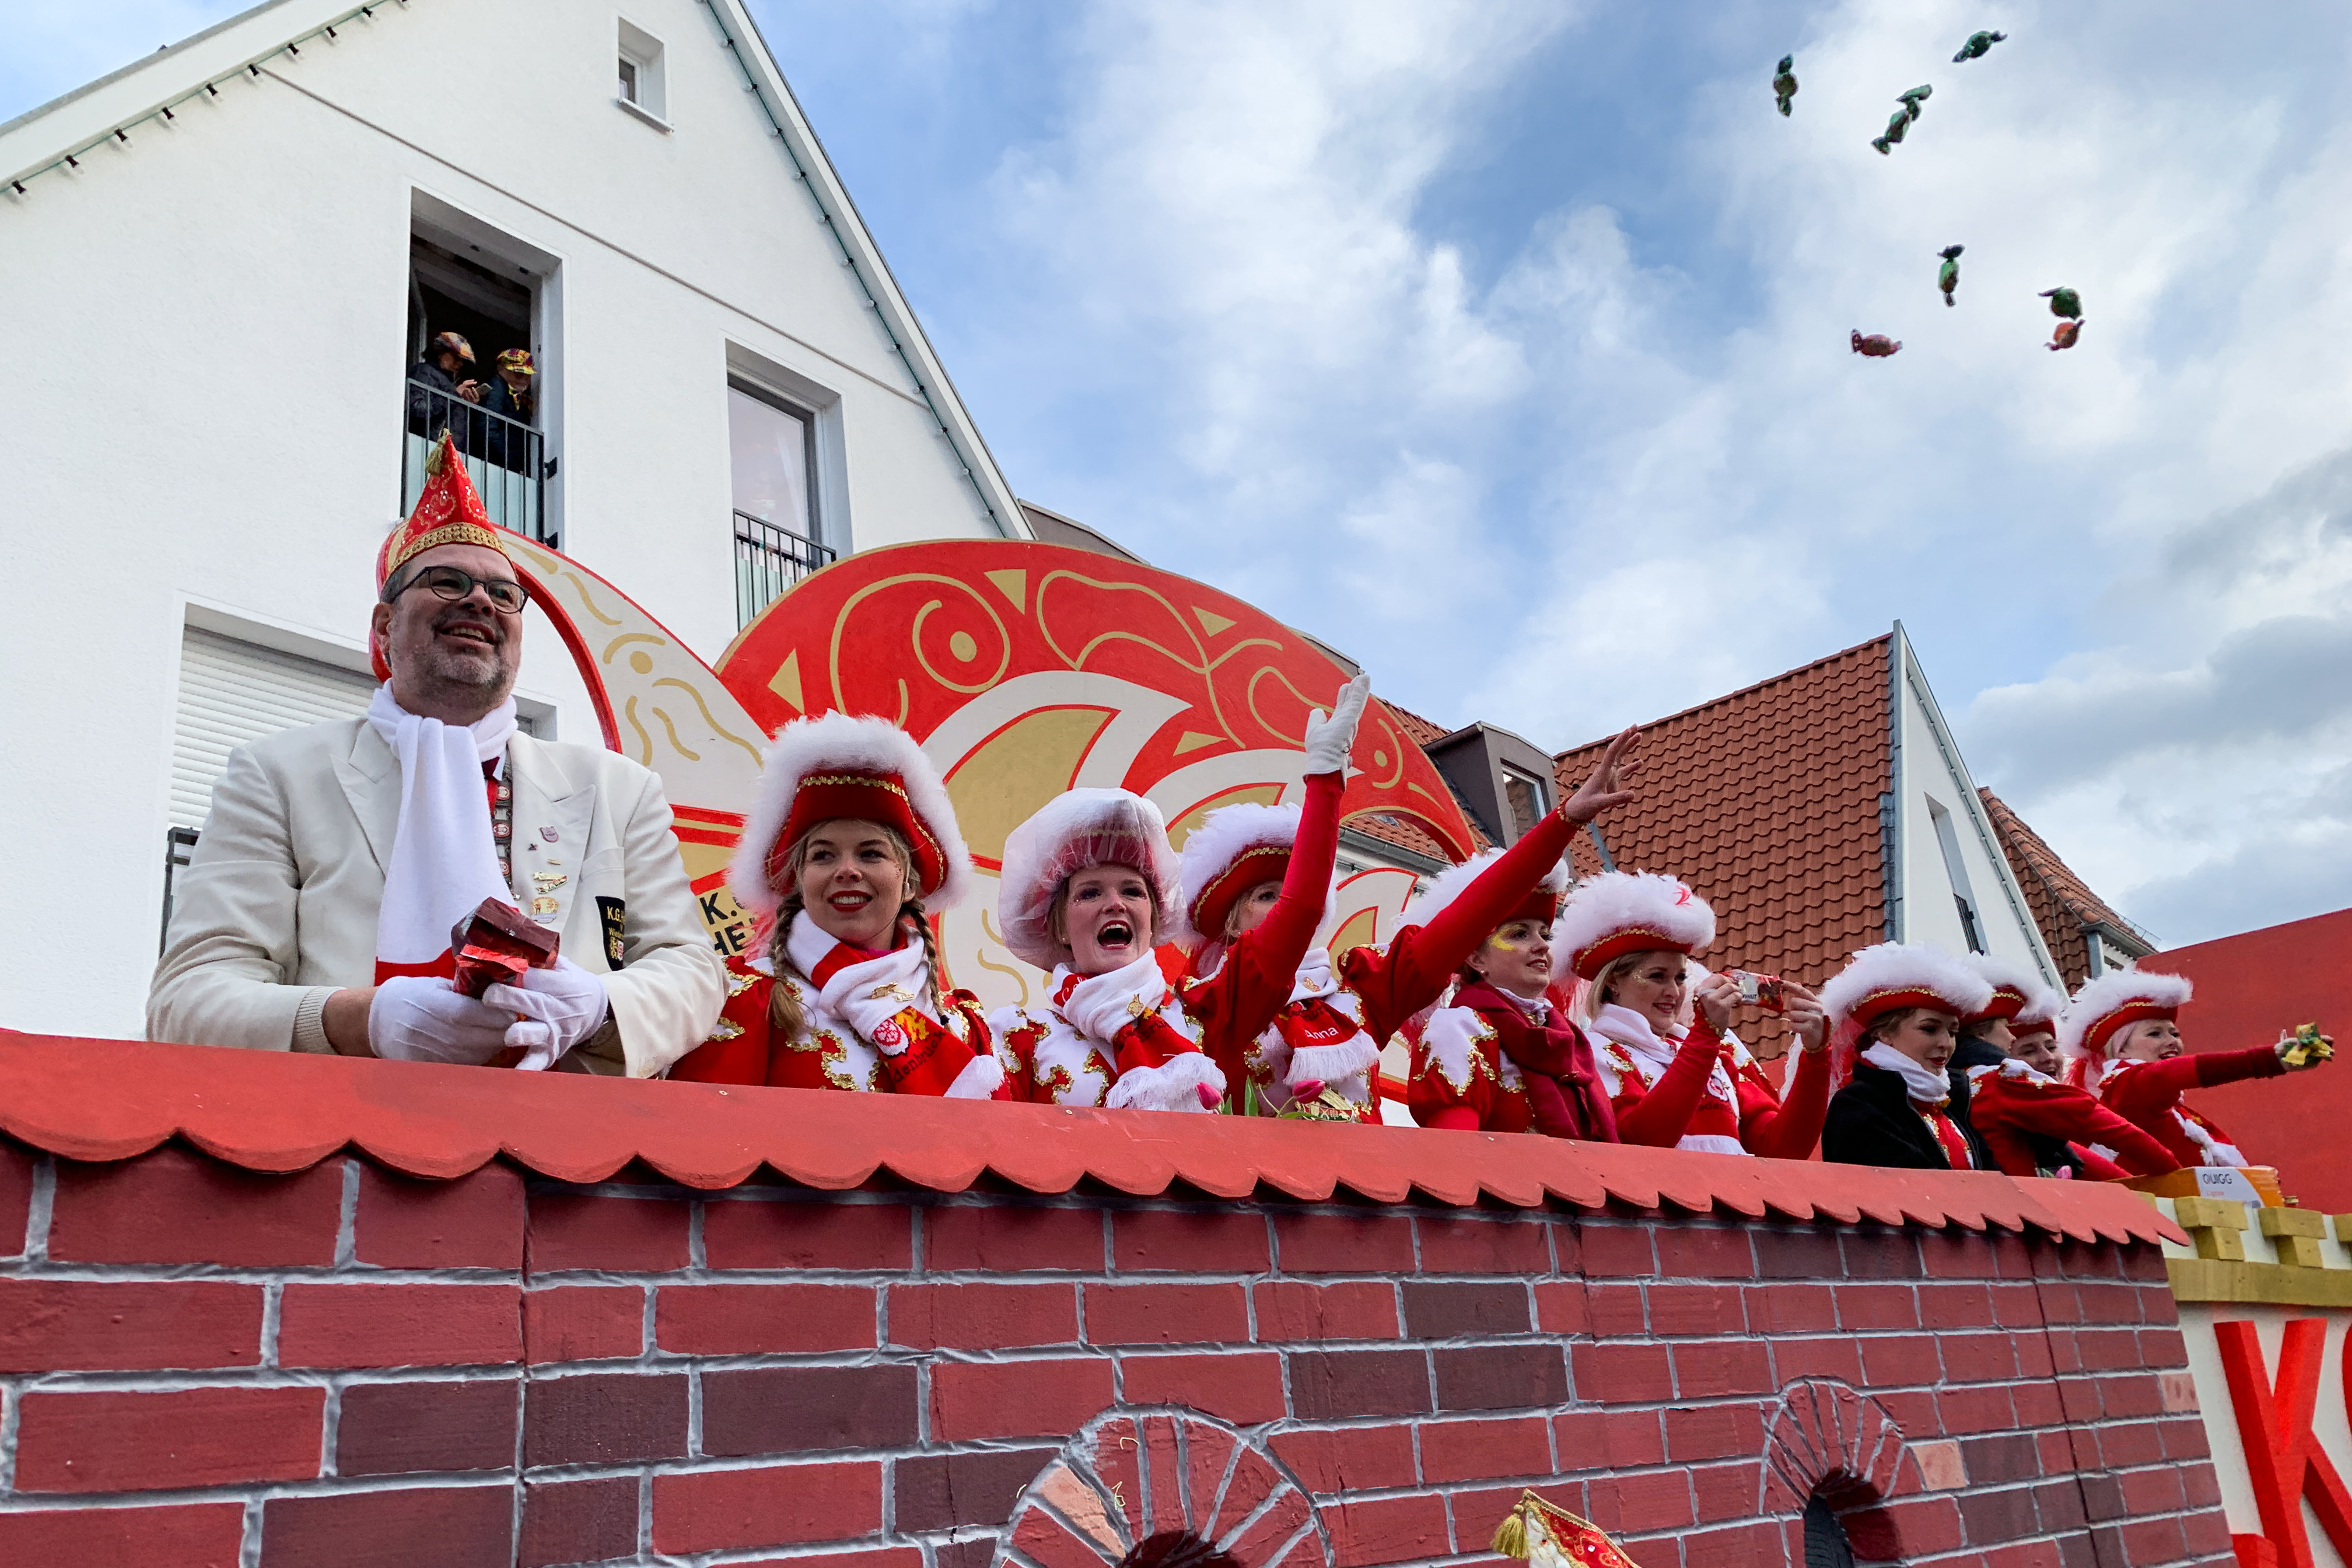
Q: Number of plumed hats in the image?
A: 9